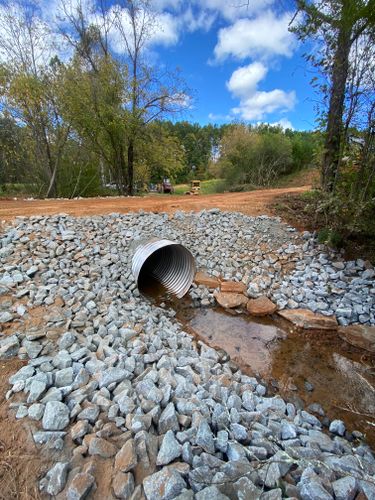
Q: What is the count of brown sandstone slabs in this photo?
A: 6